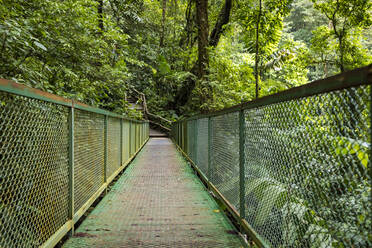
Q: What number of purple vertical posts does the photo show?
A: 0